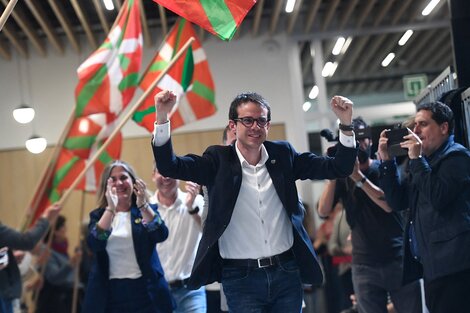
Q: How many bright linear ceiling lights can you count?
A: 9